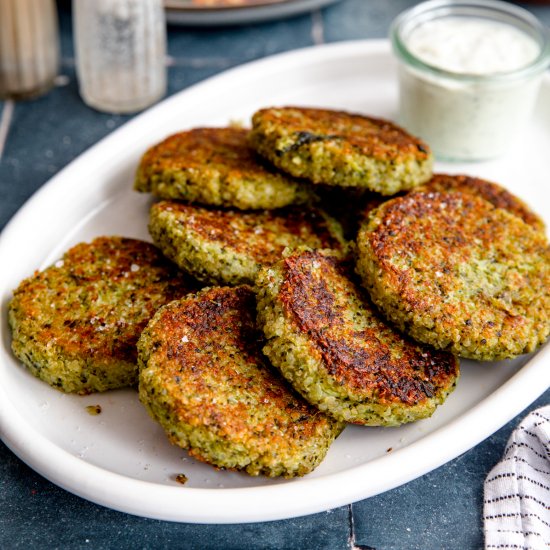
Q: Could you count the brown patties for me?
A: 8